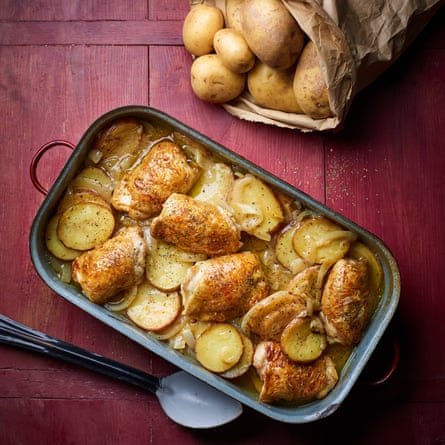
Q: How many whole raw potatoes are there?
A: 7